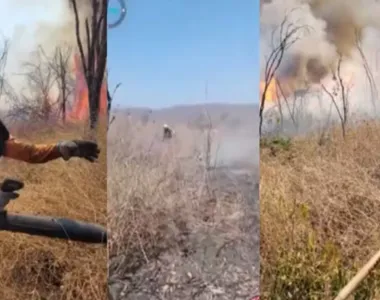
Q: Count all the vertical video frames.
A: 3